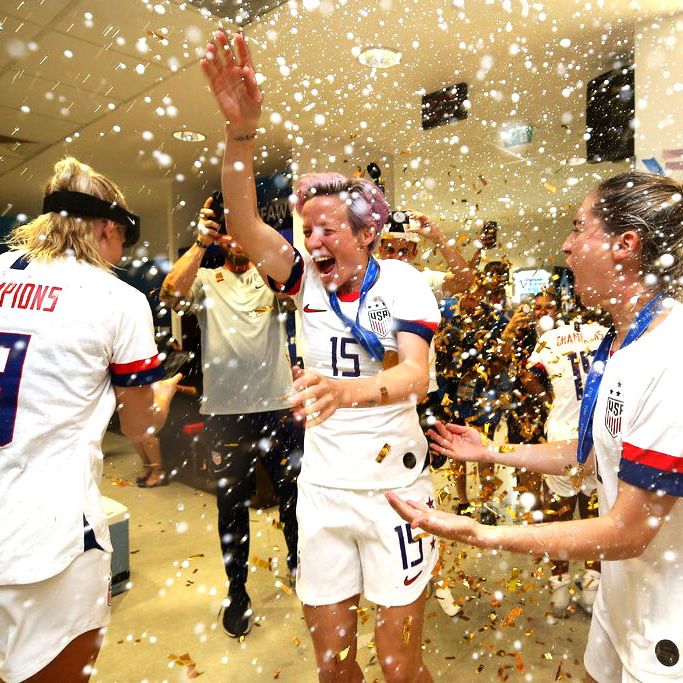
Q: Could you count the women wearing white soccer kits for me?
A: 4